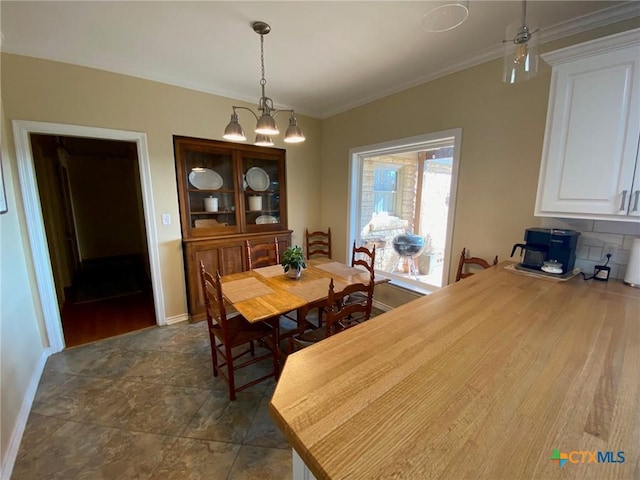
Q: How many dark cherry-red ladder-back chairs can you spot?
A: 6